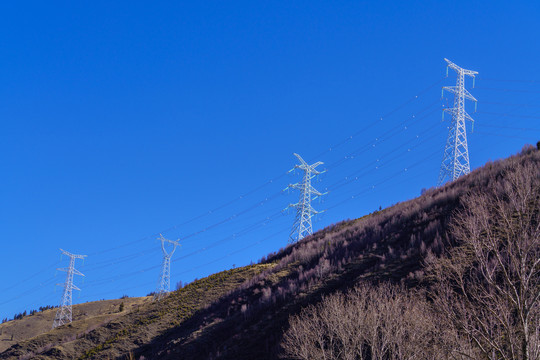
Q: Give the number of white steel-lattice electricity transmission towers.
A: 4